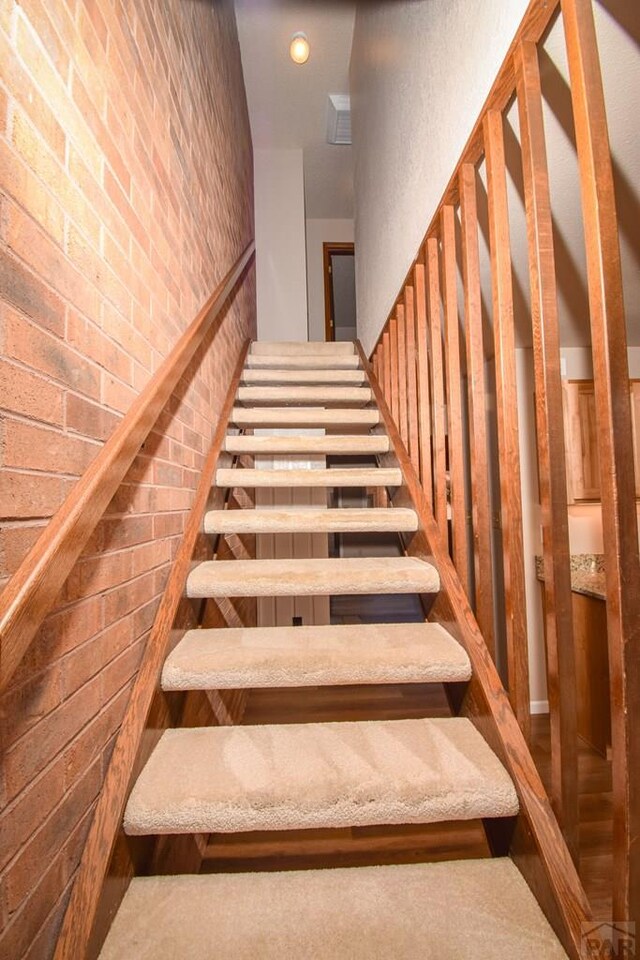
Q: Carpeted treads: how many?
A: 12